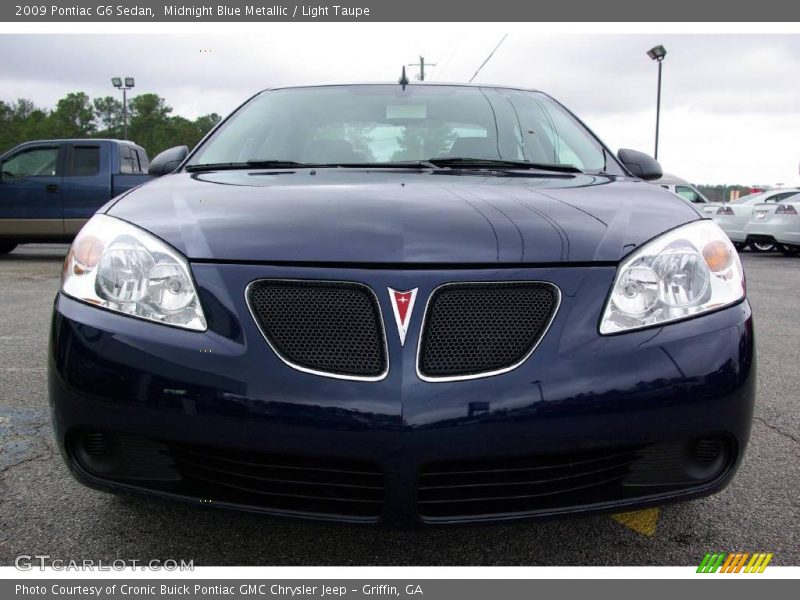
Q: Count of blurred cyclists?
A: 0